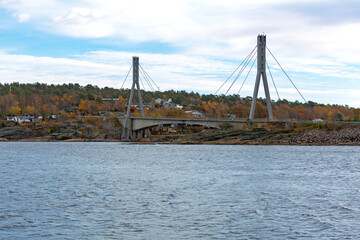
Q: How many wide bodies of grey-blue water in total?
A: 1